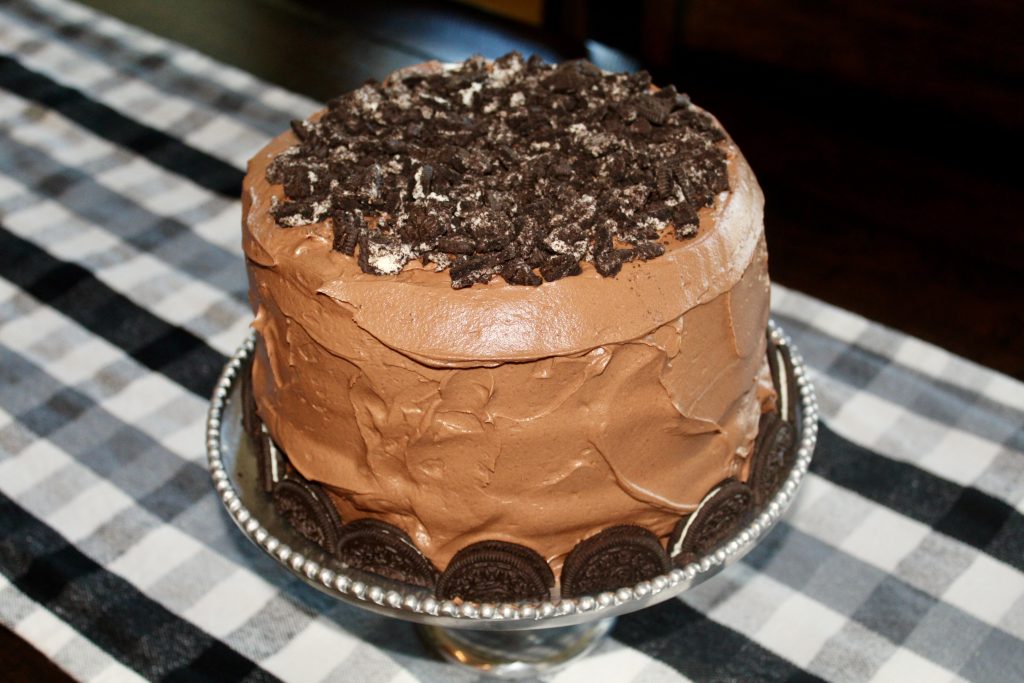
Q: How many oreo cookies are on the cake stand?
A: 9